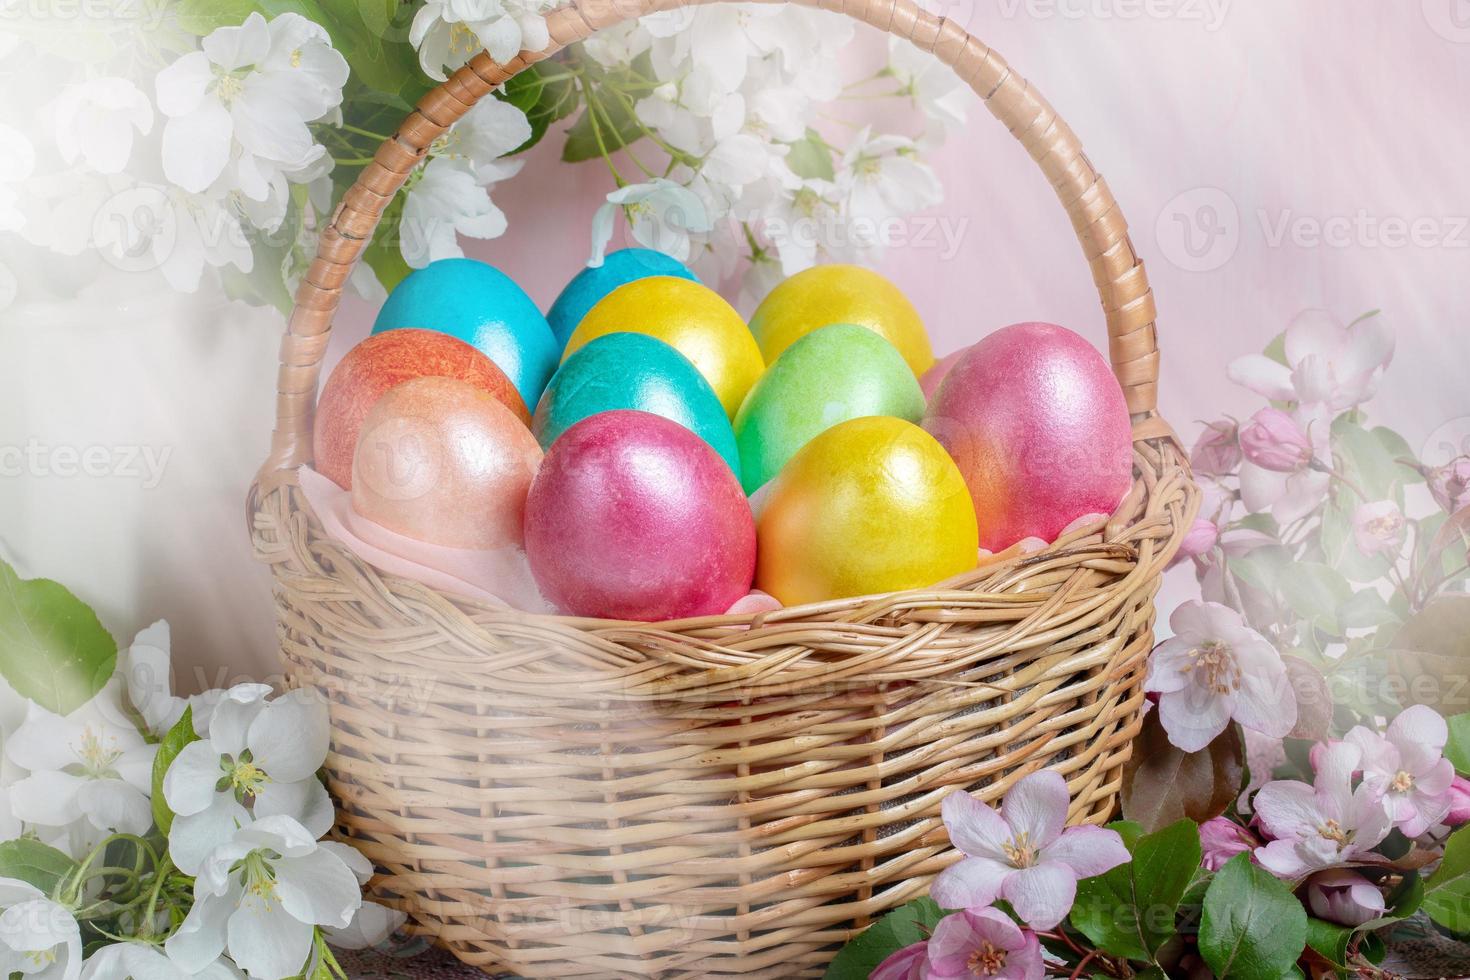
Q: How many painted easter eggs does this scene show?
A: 12